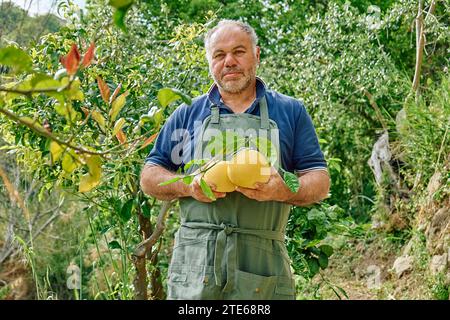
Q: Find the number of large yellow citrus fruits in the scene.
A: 2